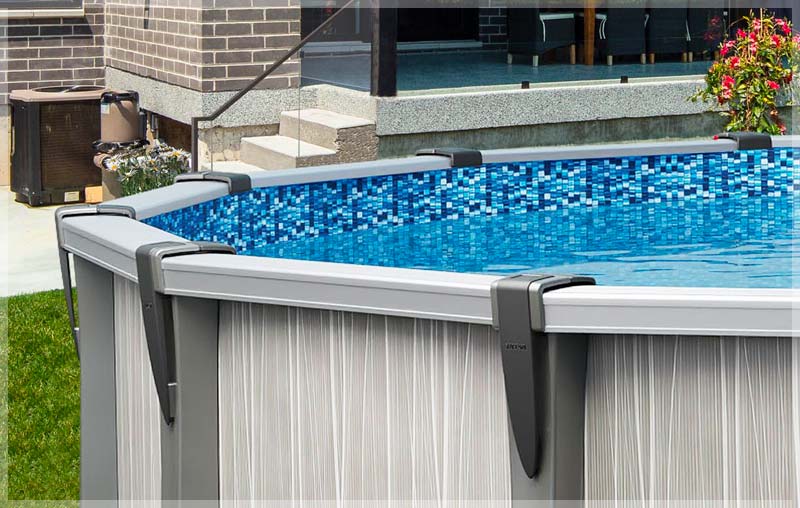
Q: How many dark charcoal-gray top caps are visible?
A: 6